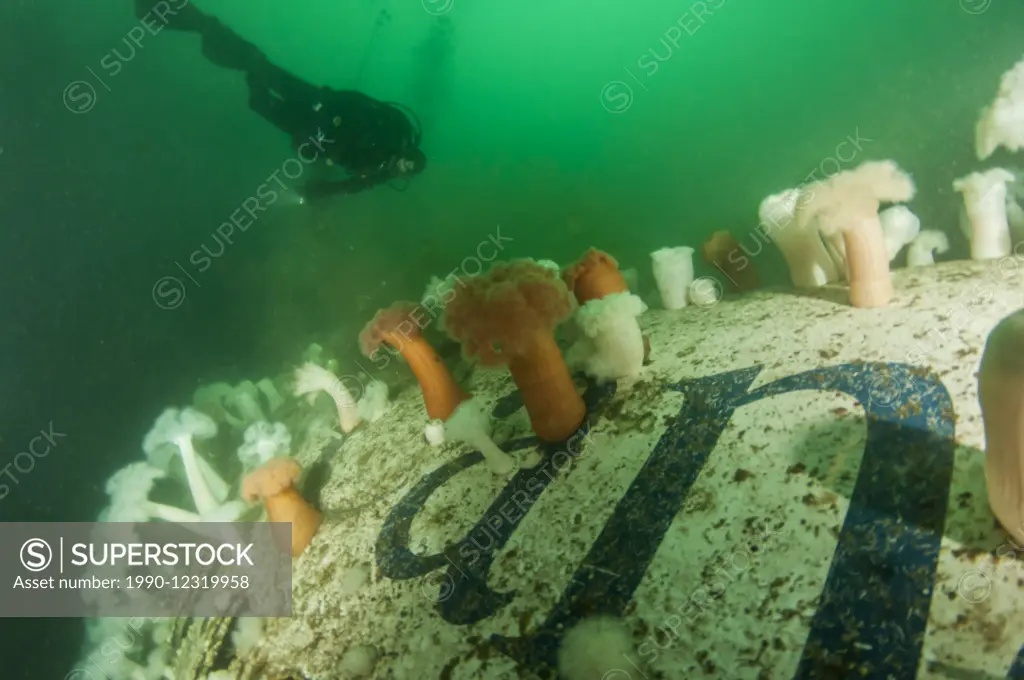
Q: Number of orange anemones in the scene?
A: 5